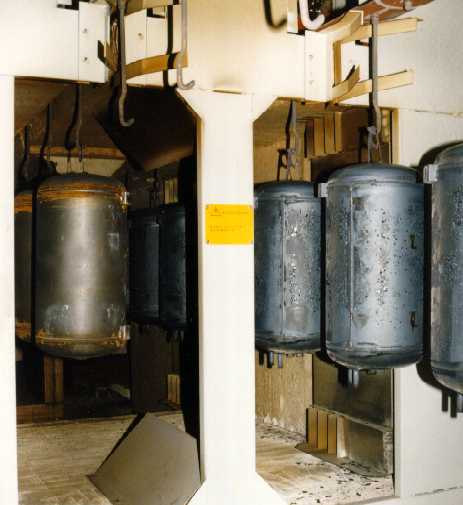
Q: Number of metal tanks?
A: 7